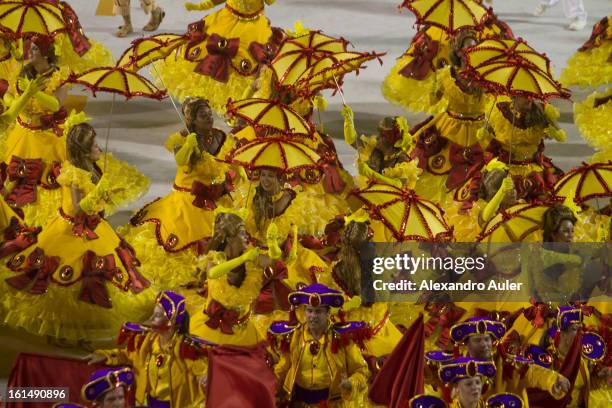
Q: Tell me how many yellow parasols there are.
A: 13